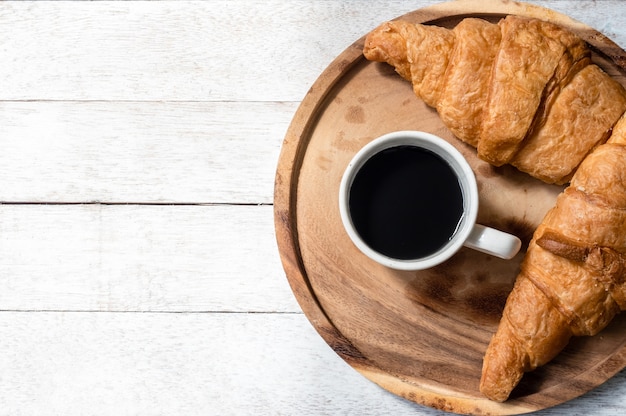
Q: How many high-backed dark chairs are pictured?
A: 0